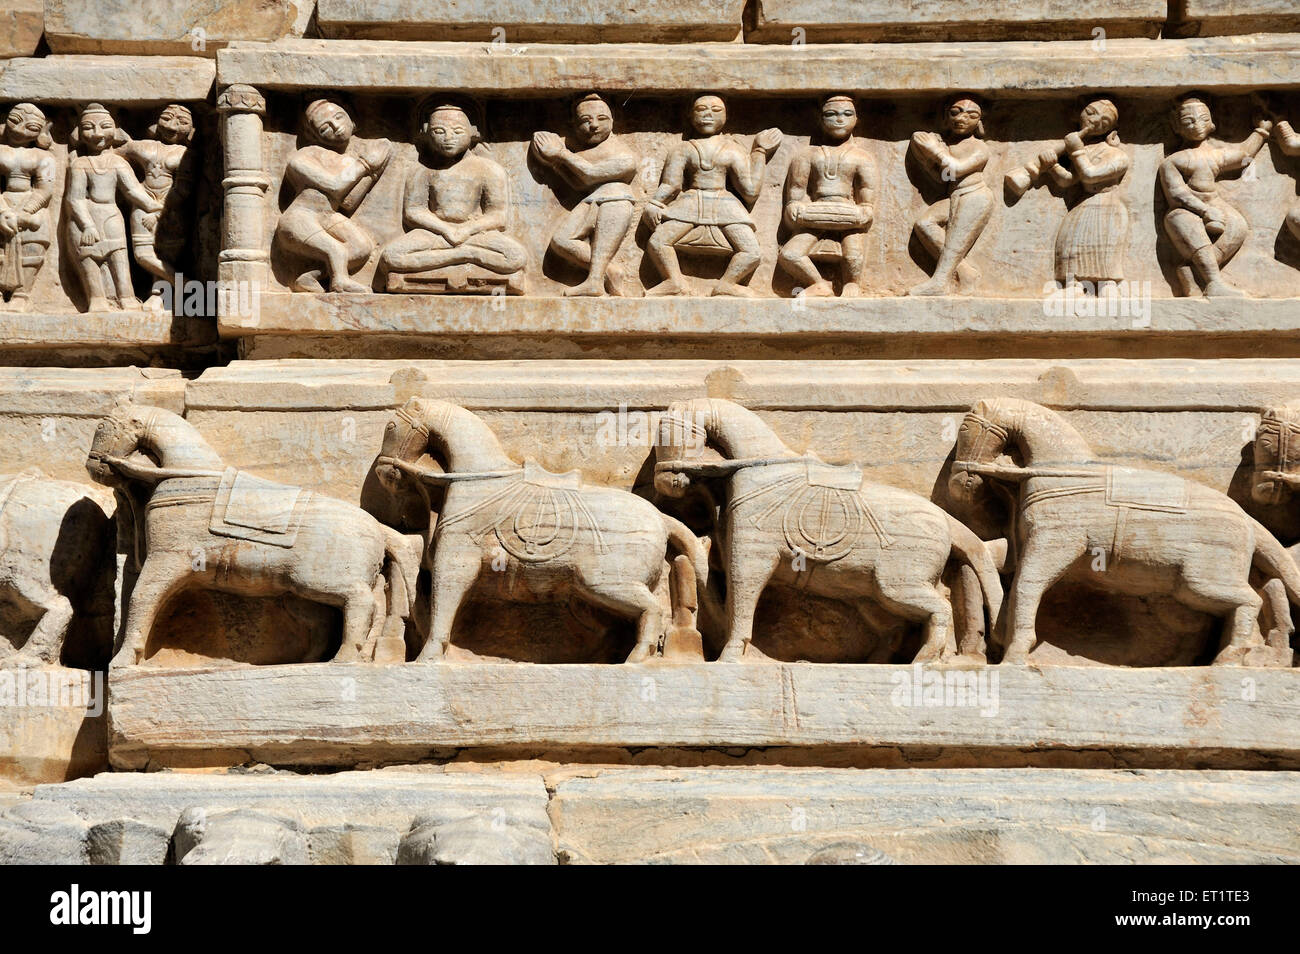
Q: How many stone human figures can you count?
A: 11